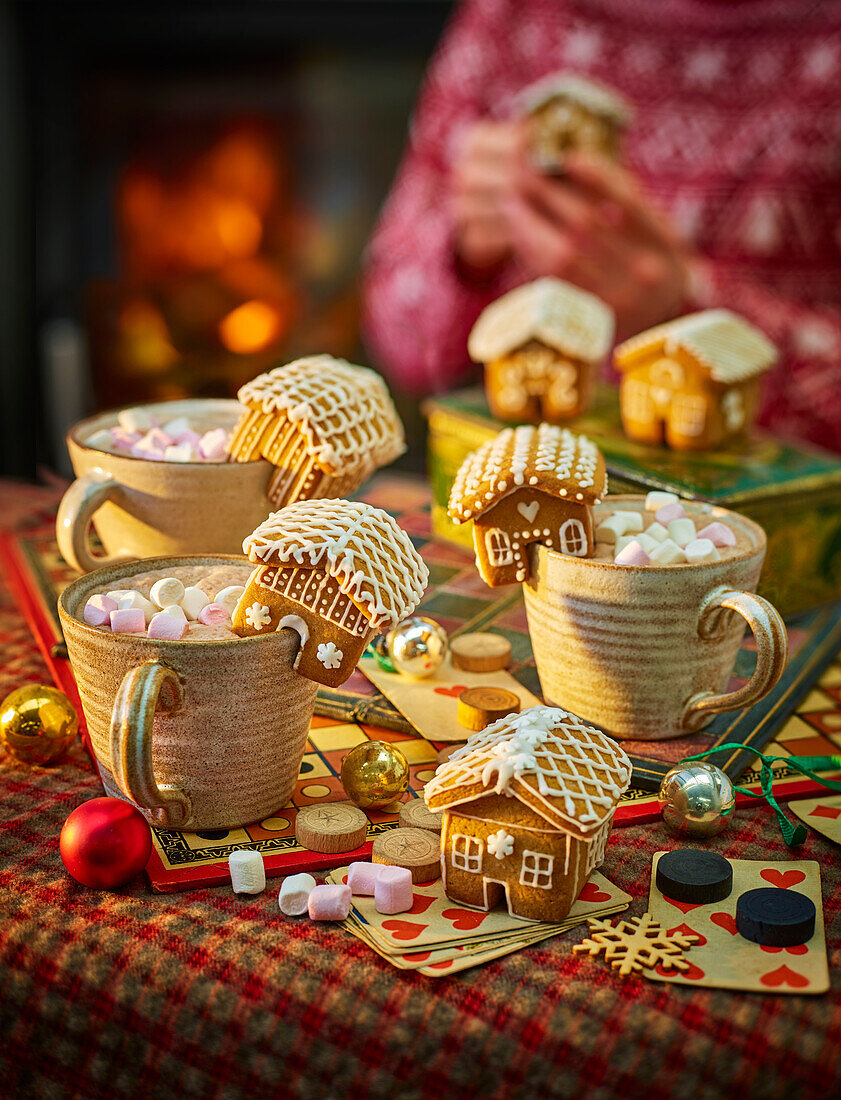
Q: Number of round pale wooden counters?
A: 5